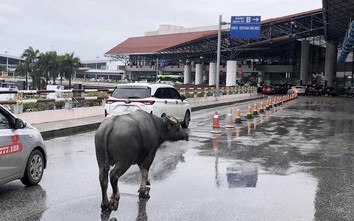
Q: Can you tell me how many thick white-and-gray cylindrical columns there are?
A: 6